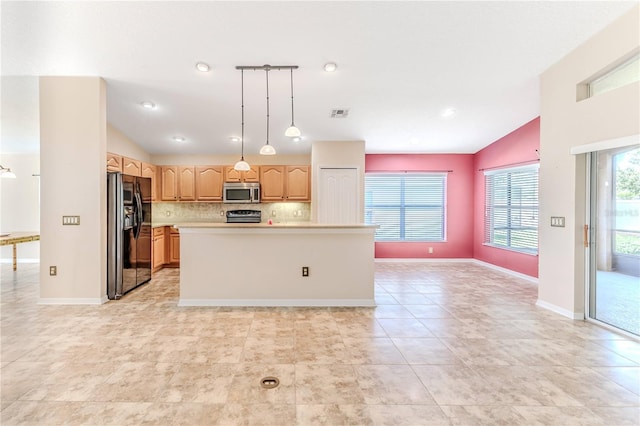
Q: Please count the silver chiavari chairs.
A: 0